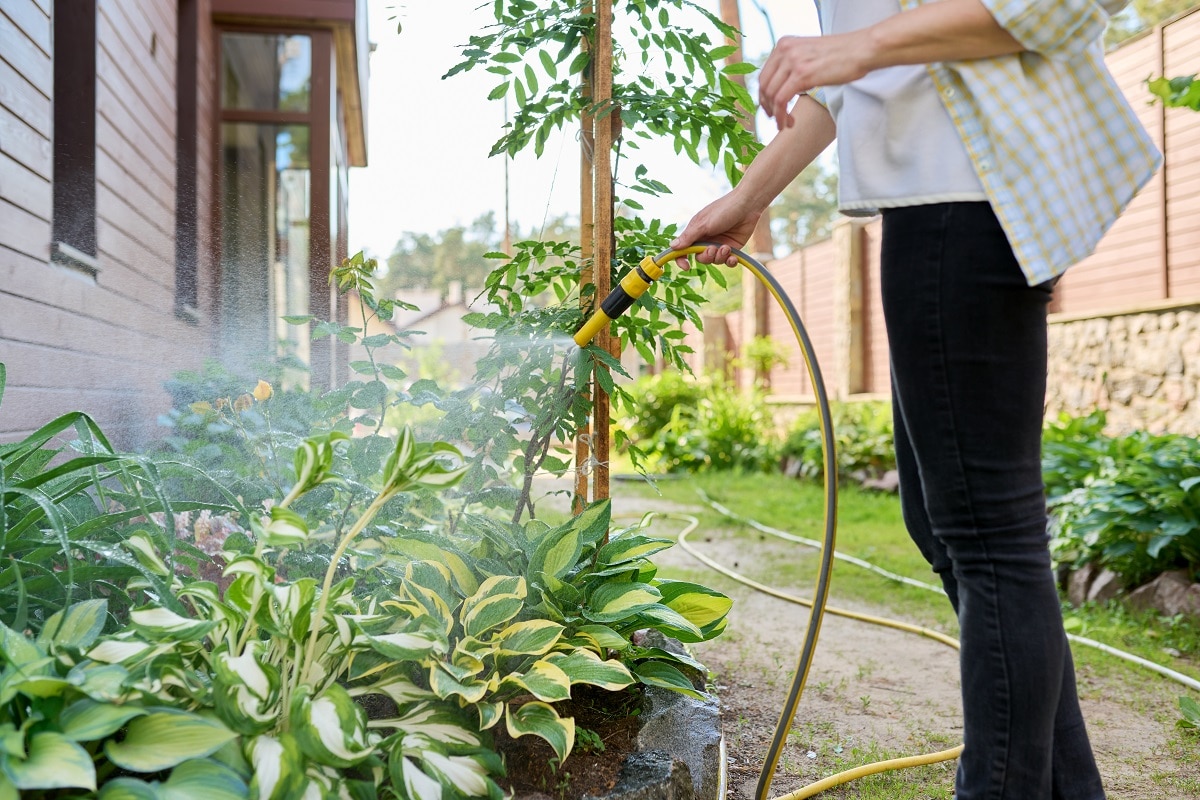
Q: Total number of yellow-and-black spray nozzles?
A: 1